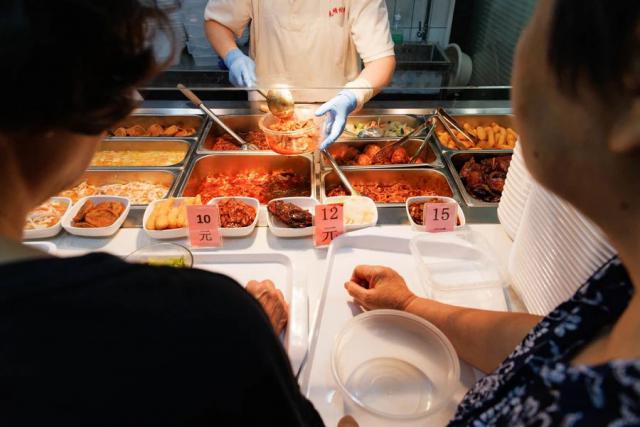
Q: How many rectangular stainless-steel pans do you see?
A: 10